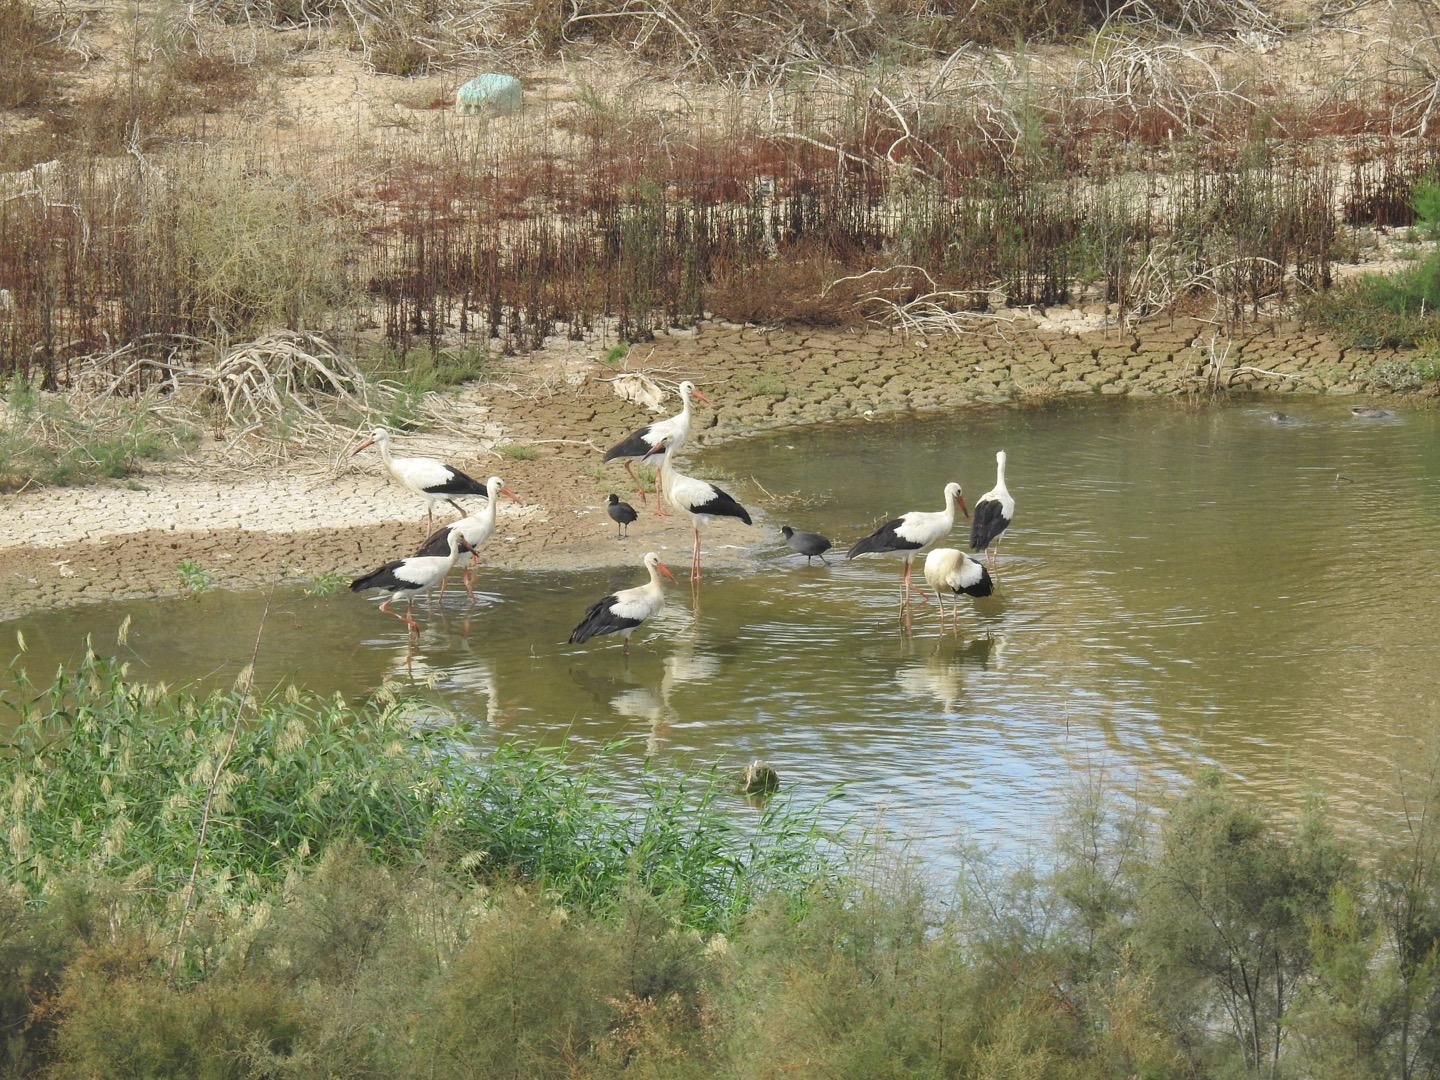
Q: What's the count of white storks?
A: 9